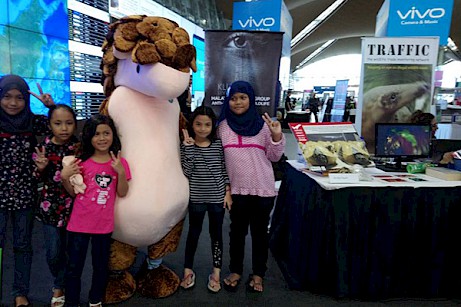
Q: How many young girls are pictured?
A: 5